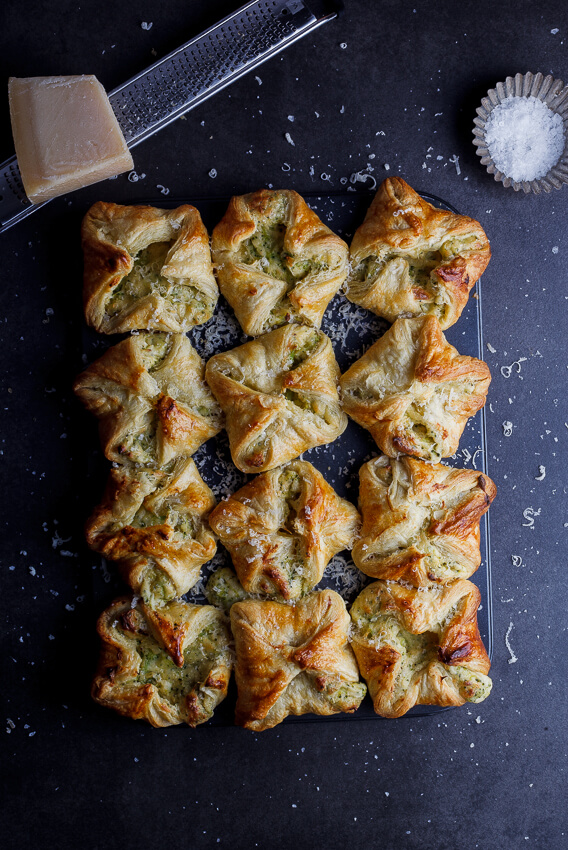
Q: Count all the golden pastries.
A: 12